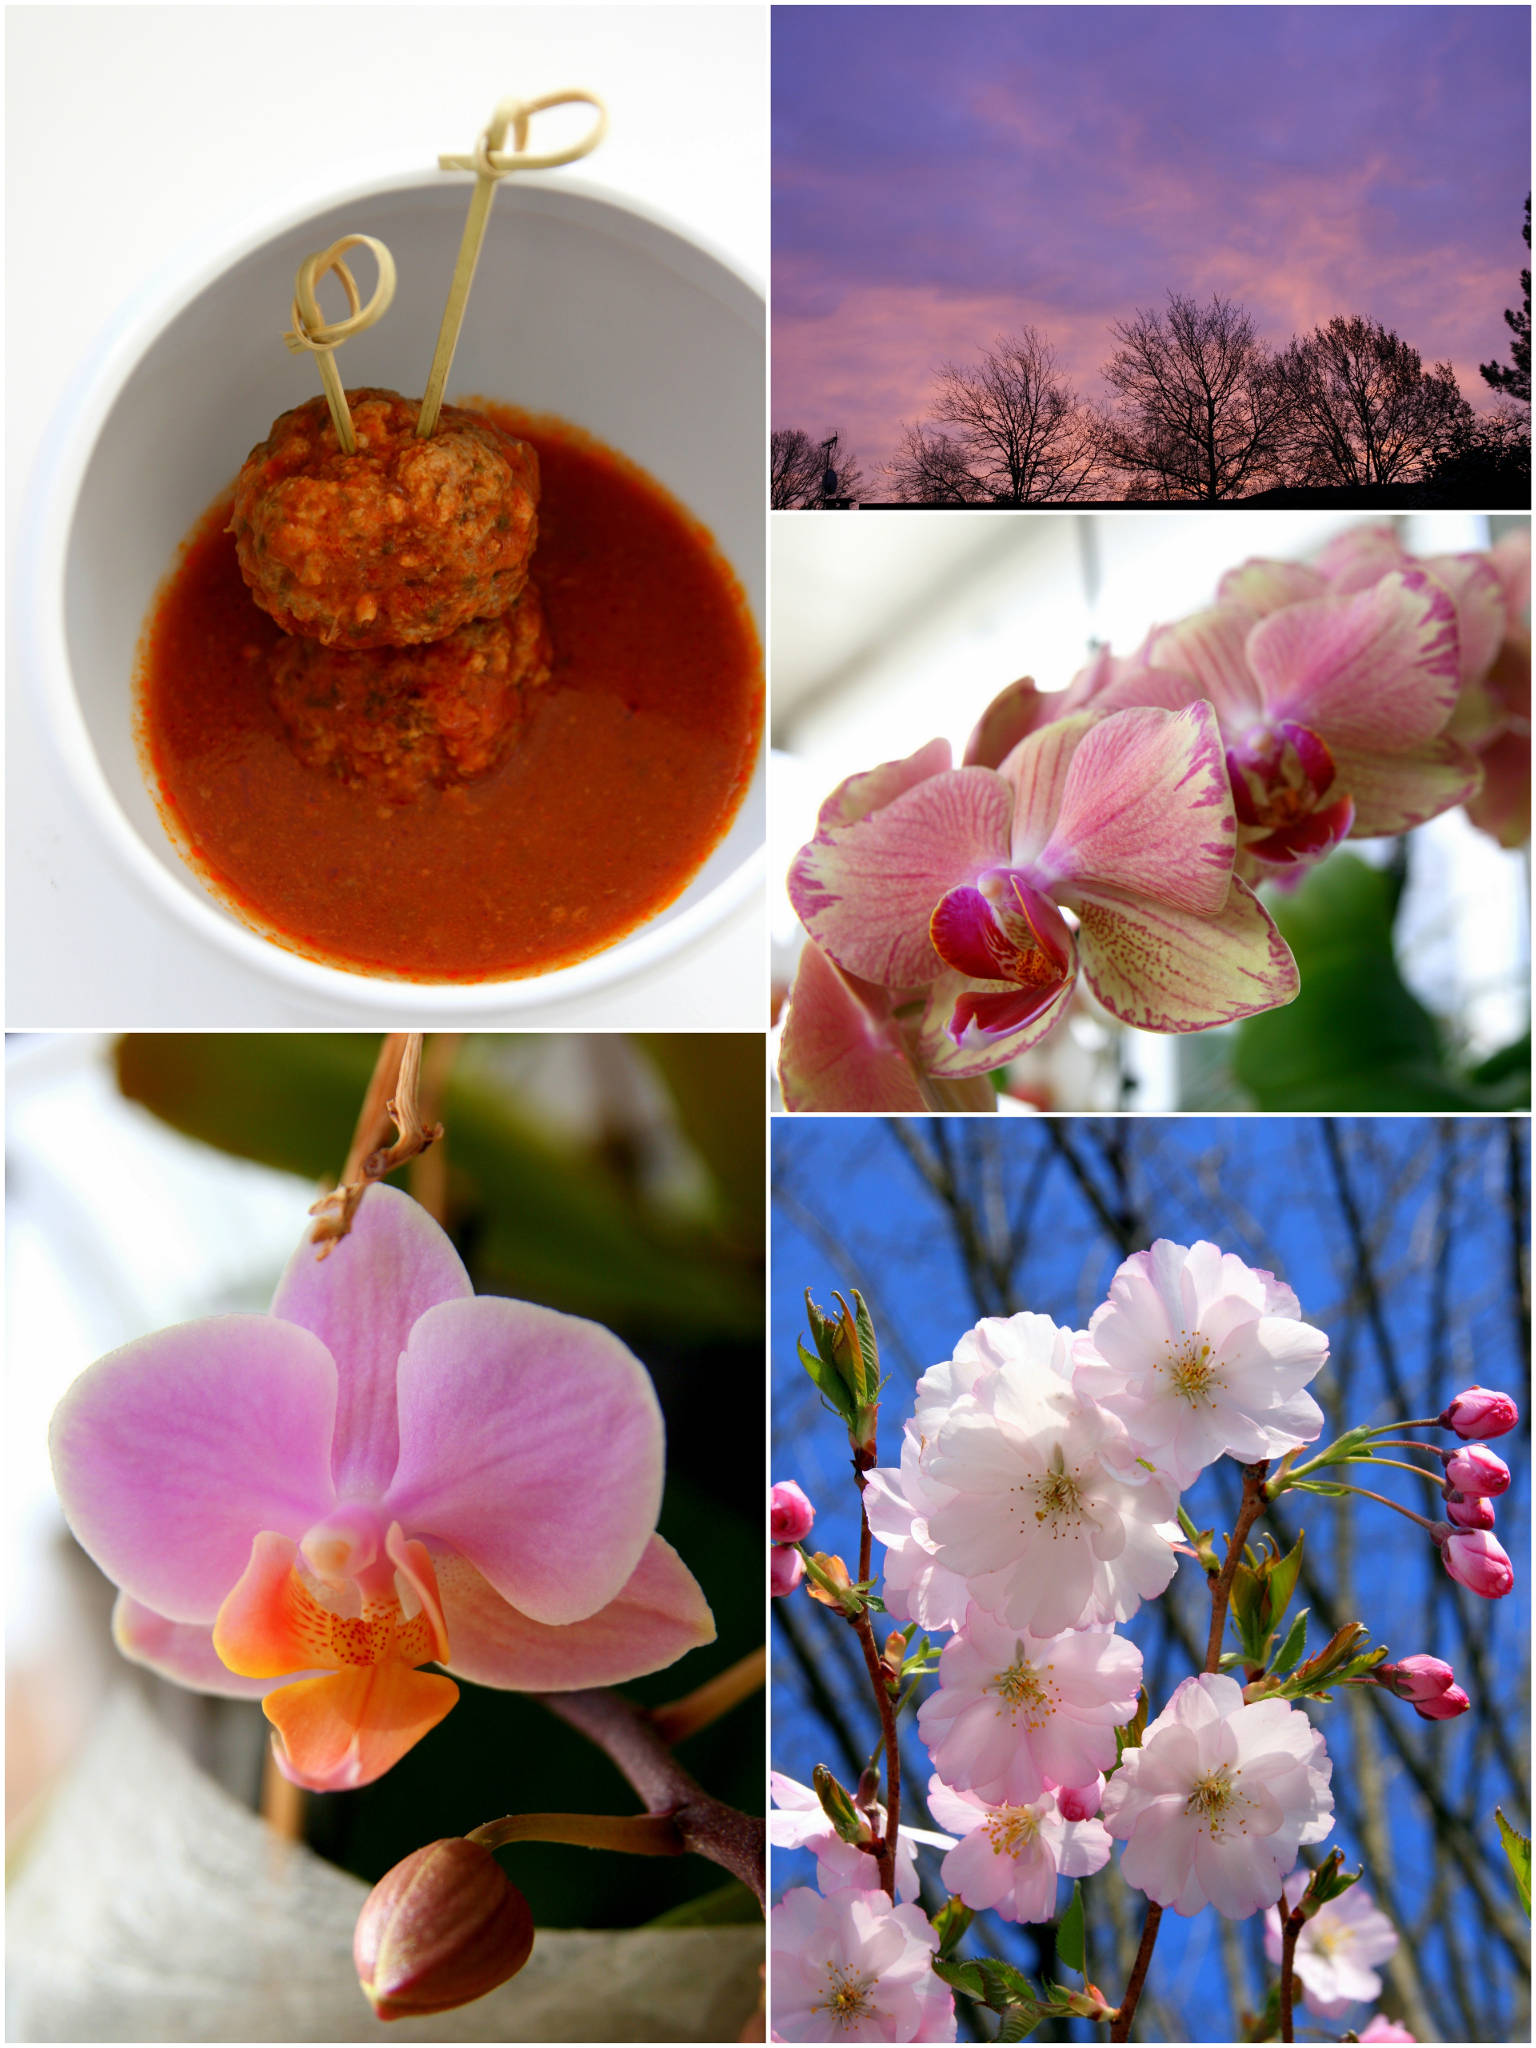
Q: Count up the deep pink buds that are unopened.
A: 9